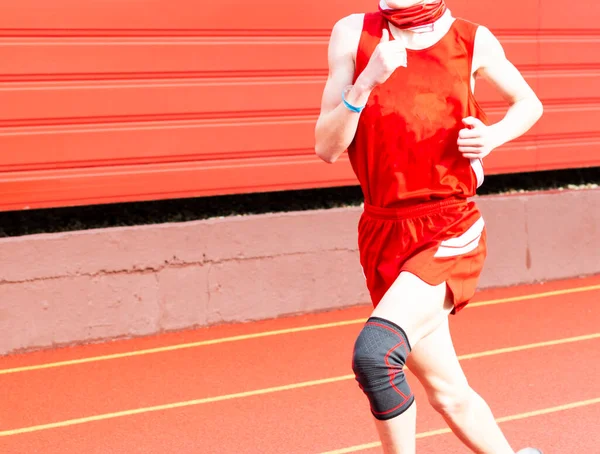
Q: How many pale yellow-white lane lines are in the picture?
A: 3